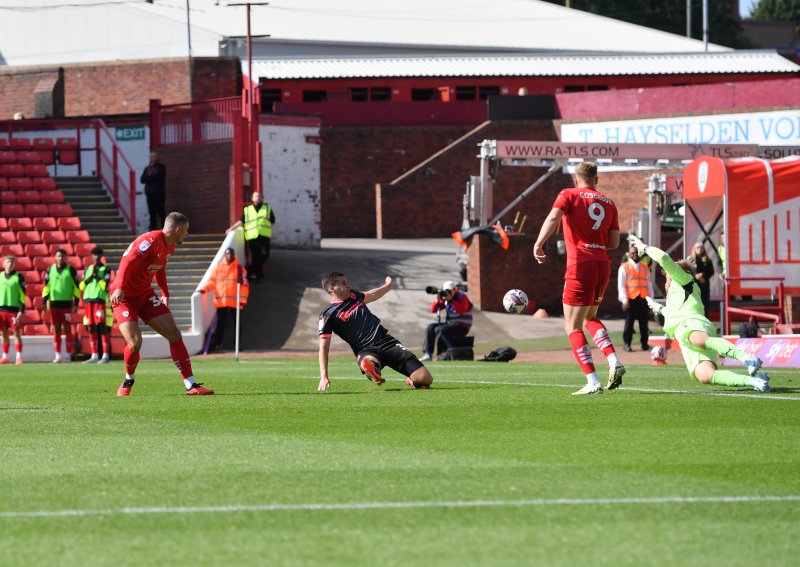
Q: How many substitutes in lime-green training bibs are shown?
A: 3